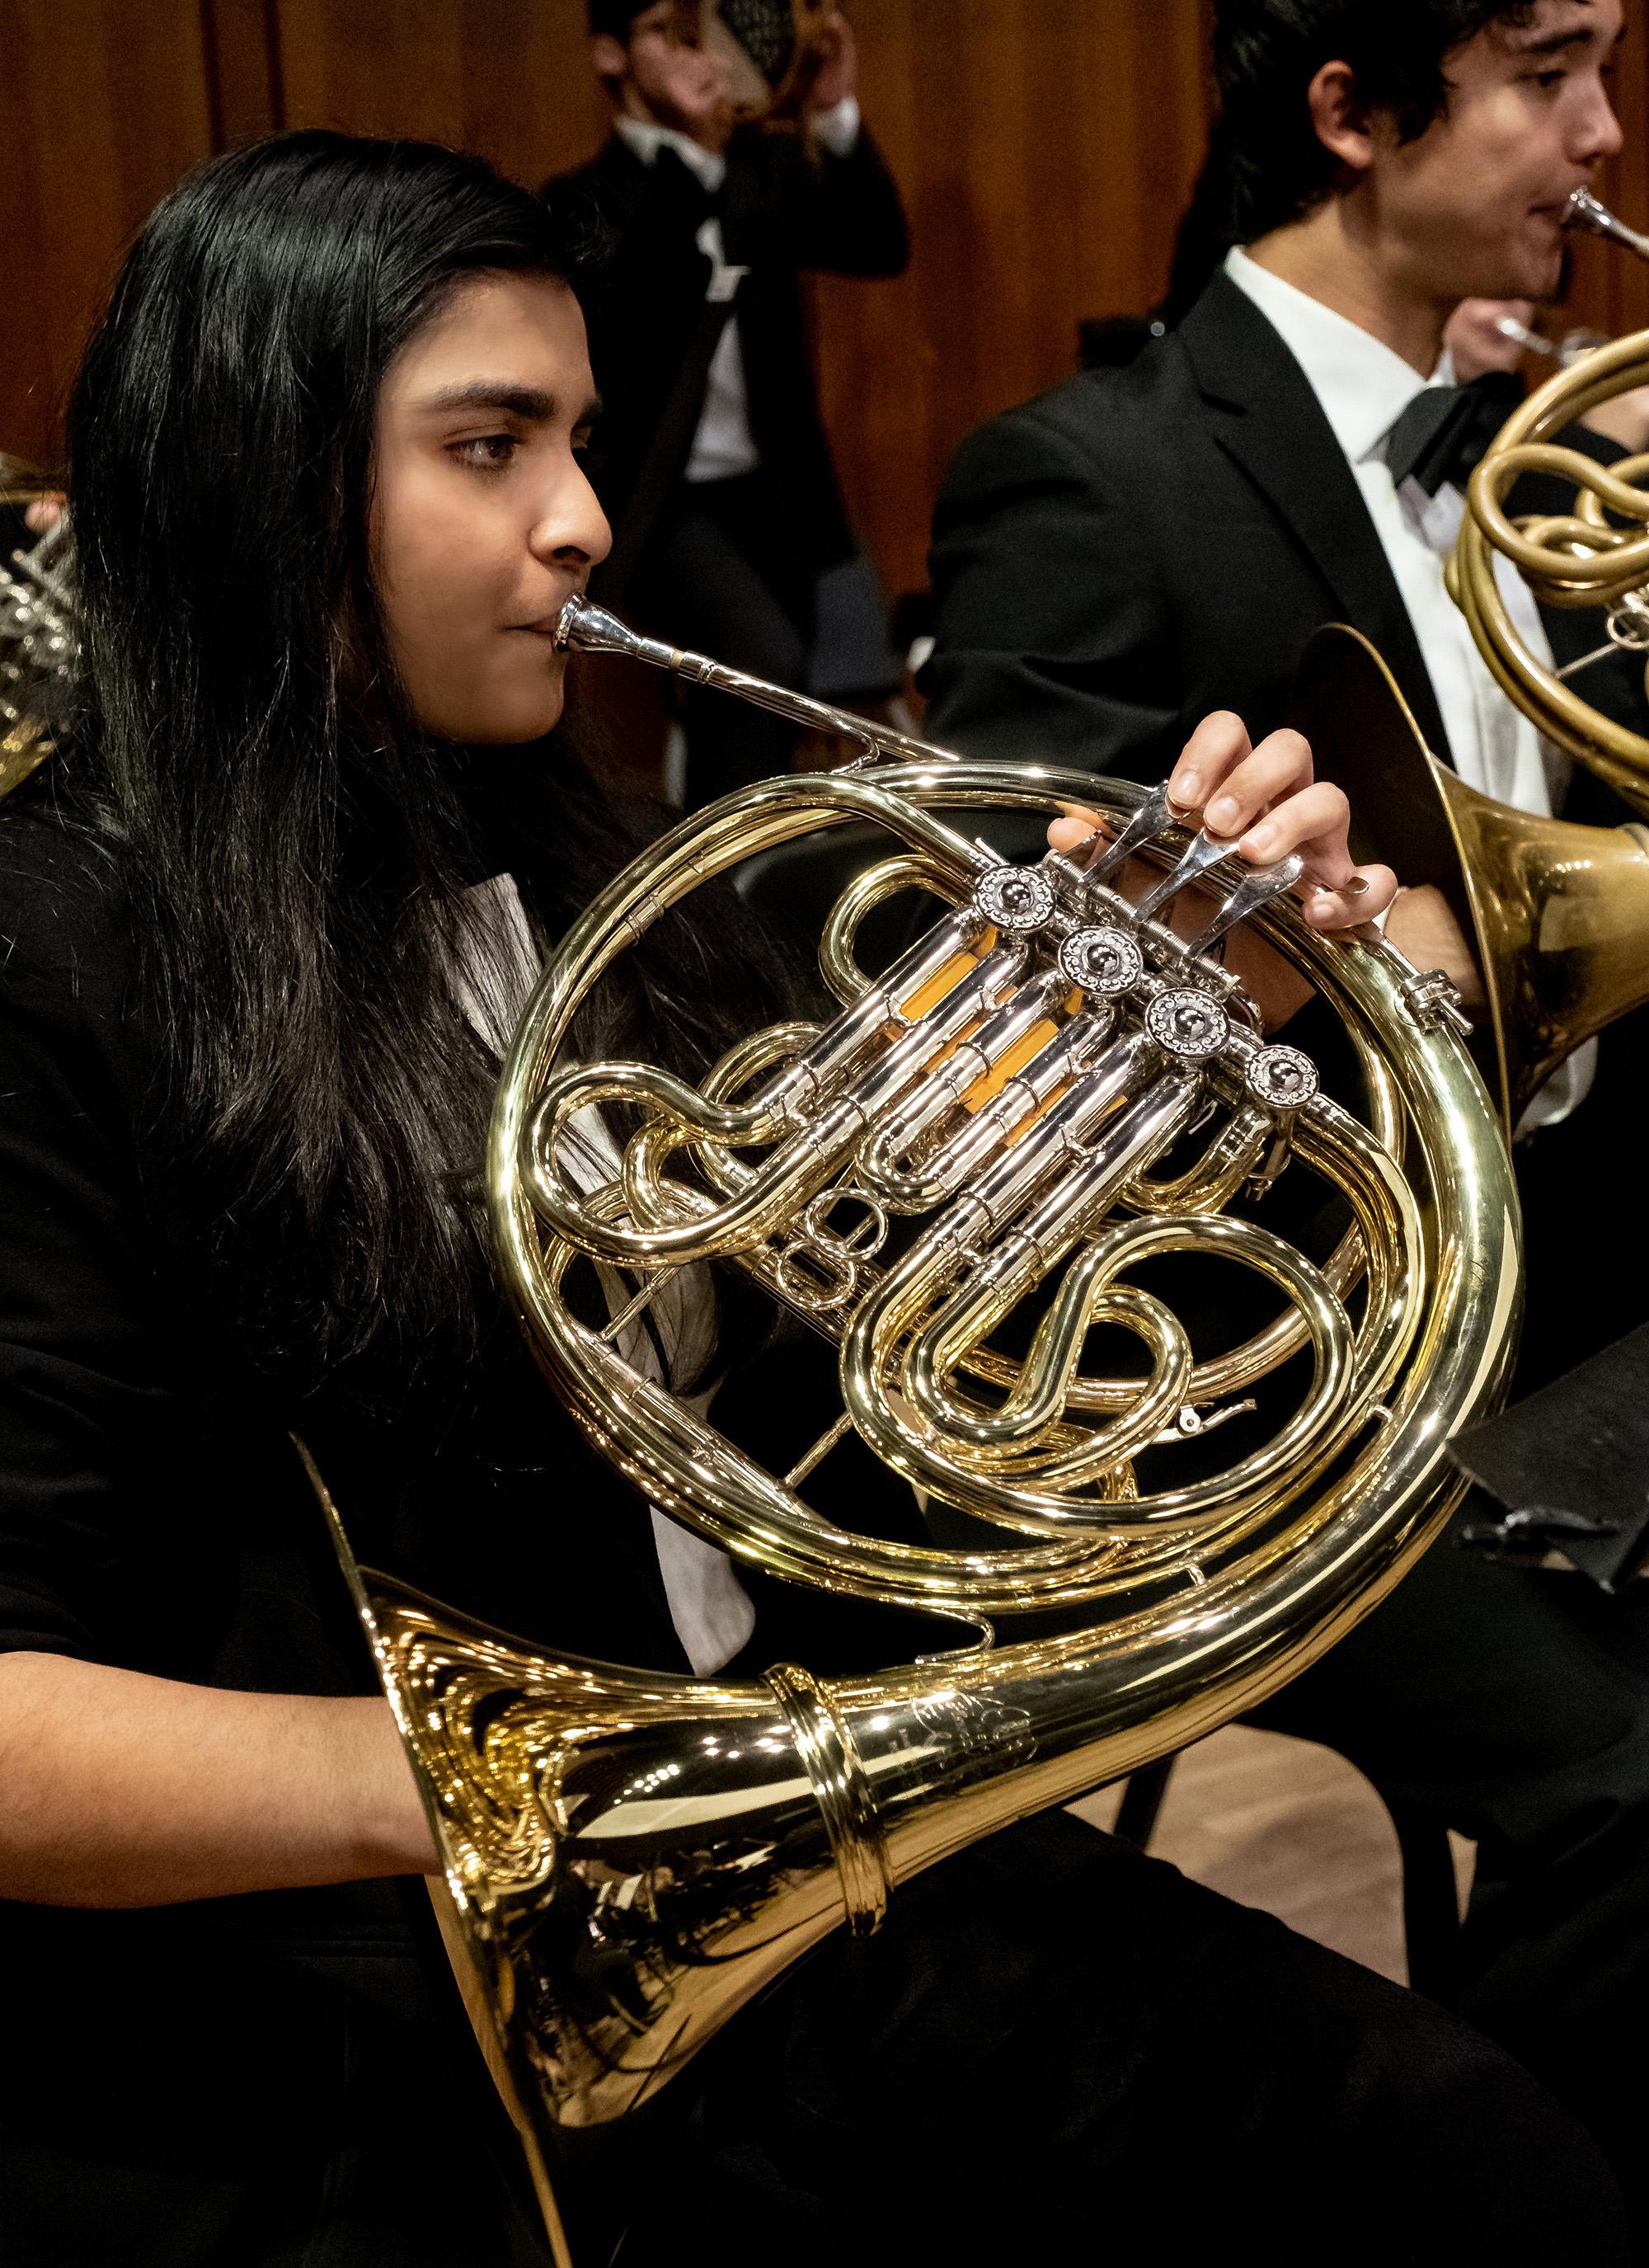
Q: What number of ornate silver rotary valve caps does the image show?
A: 4